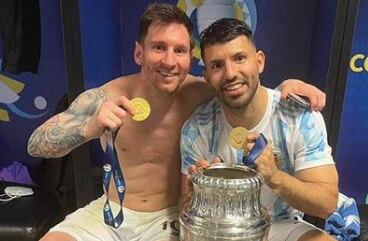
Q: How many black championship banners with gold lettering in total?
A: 0